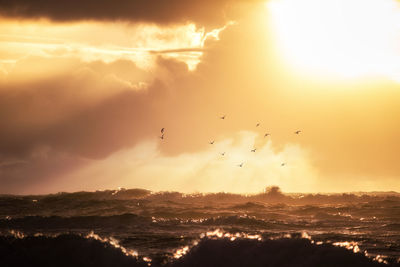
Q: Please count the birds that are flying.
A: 11